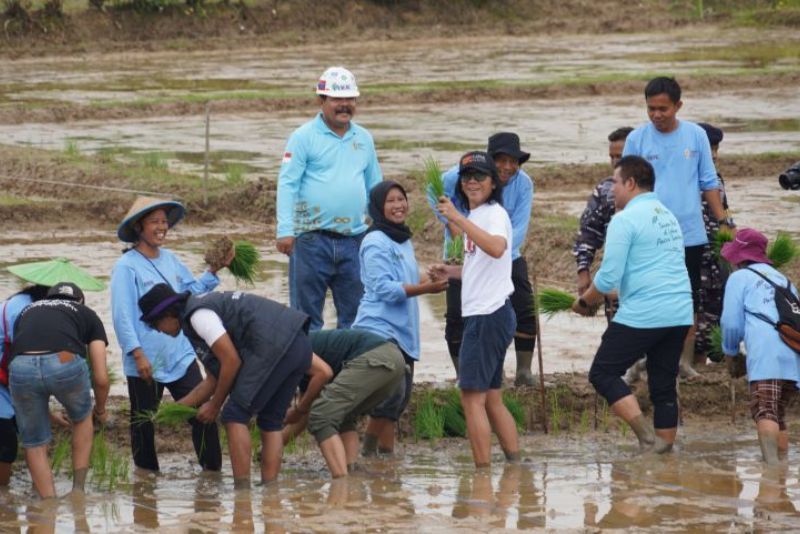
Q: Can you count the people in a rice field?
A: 14